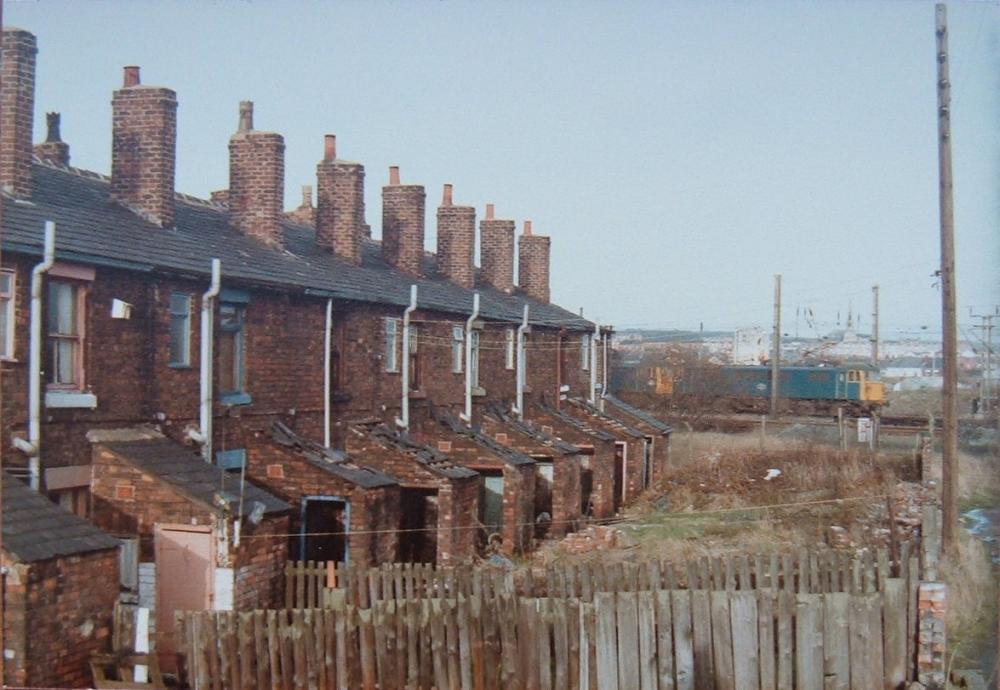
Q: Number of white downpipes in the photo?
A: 8